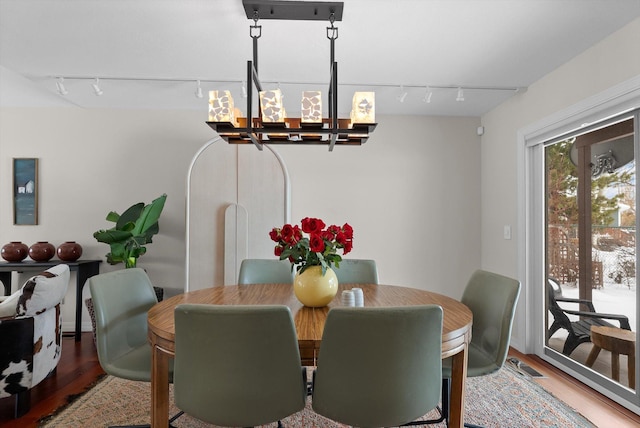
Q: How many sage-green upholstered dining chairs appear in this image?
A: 6